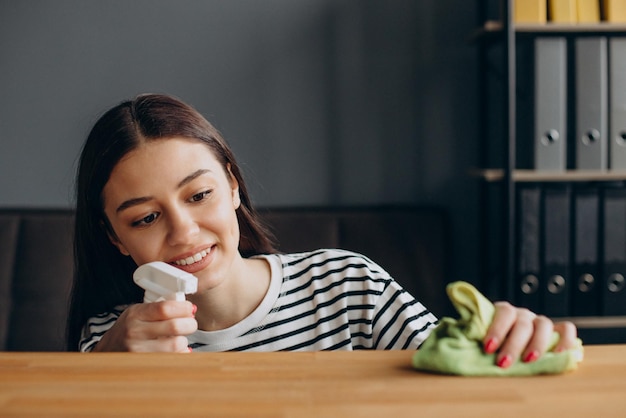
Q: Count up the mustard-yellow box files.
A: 4